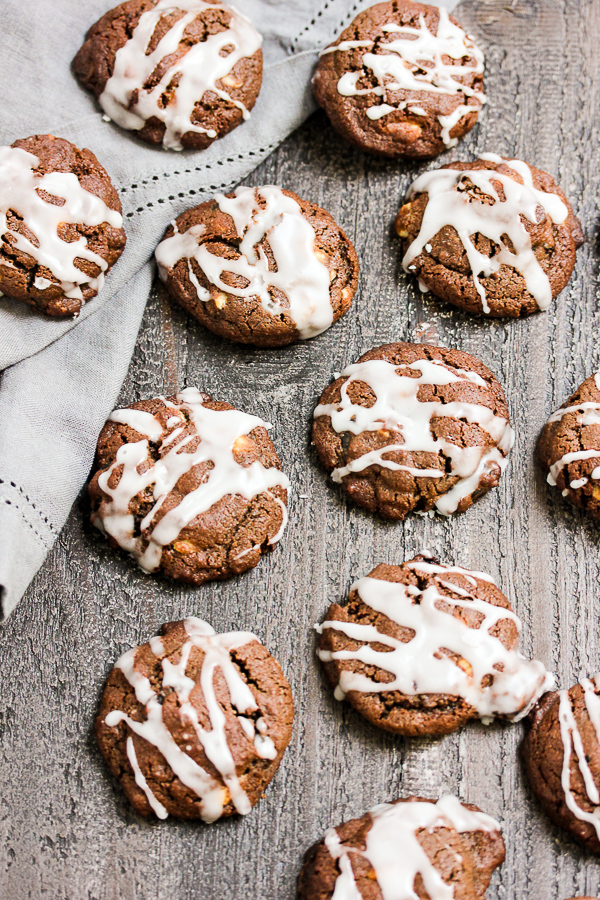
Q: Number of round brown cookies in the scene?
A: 12